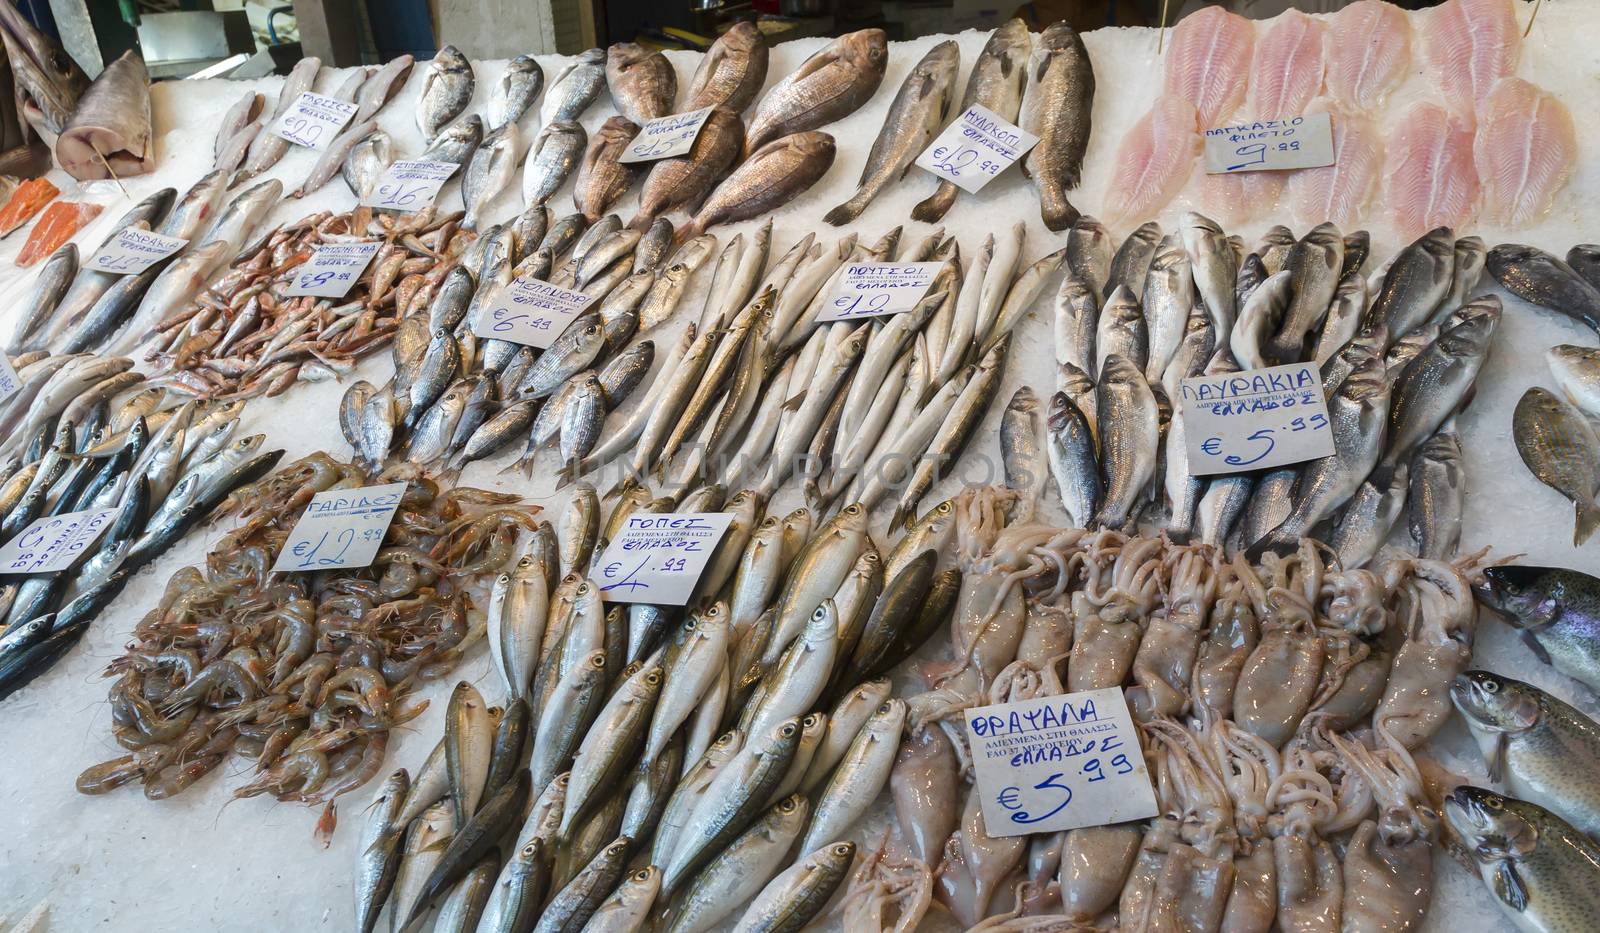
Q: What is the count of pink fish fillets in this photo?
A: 9